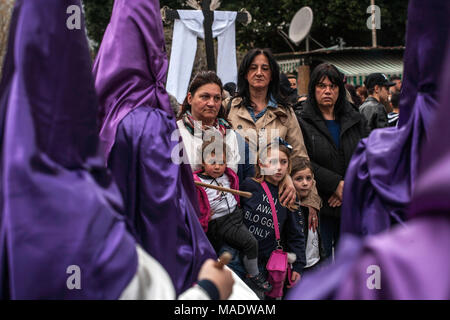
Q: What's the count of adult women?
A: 3